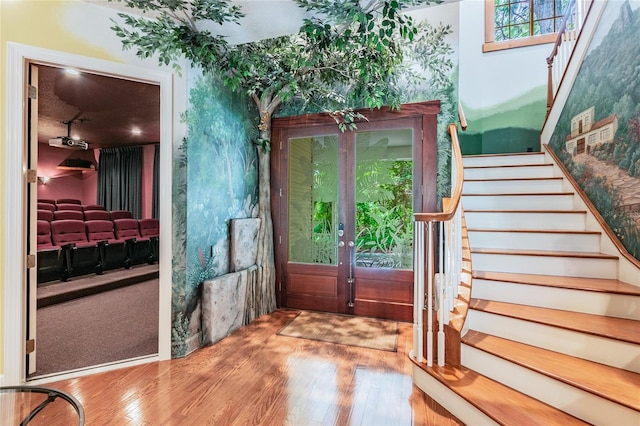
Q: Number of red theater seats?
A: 14